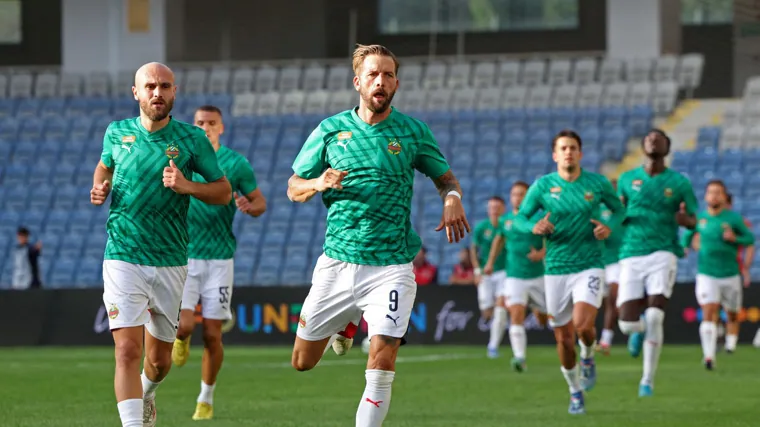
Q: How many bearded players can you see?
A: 2